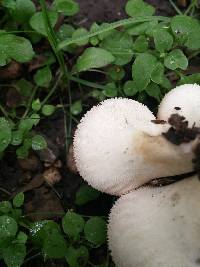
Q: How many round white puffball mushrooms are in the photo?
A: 3